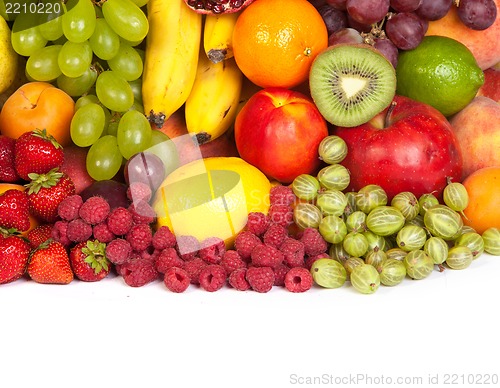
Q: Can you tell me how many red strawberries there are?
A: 8